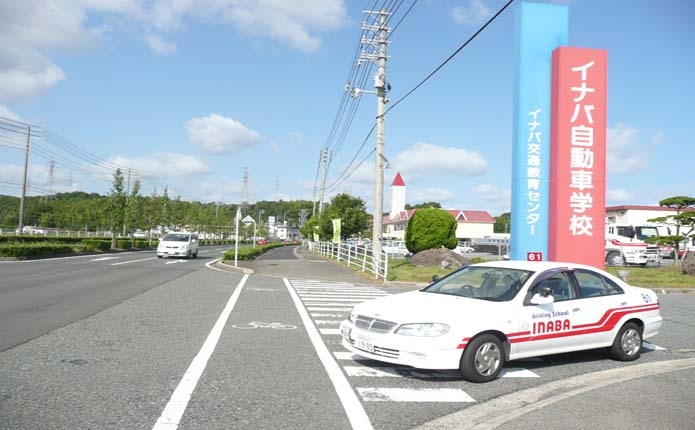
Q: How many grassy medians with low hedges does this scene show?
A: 2